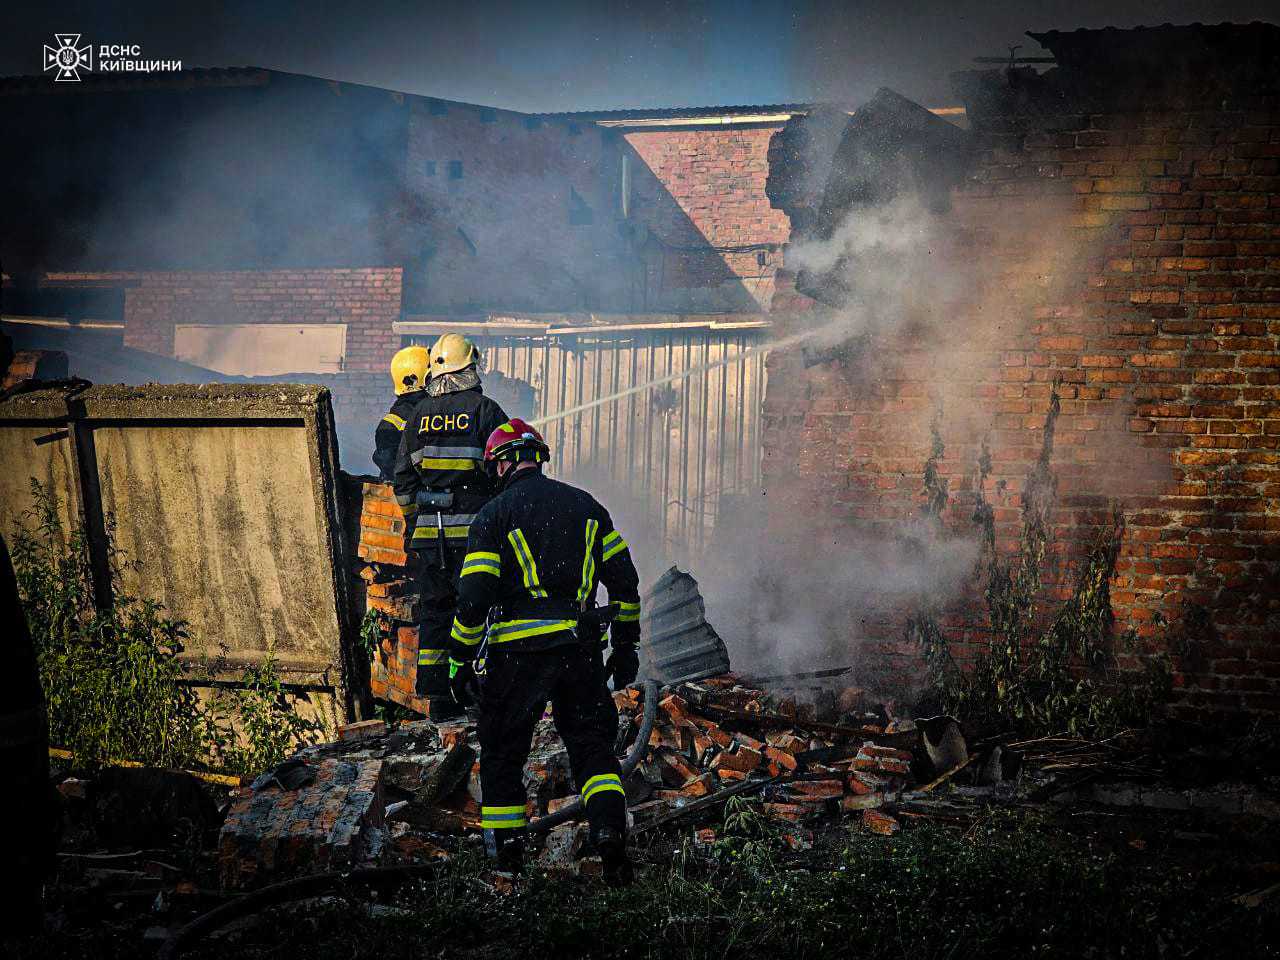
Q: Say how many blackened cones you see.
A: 0